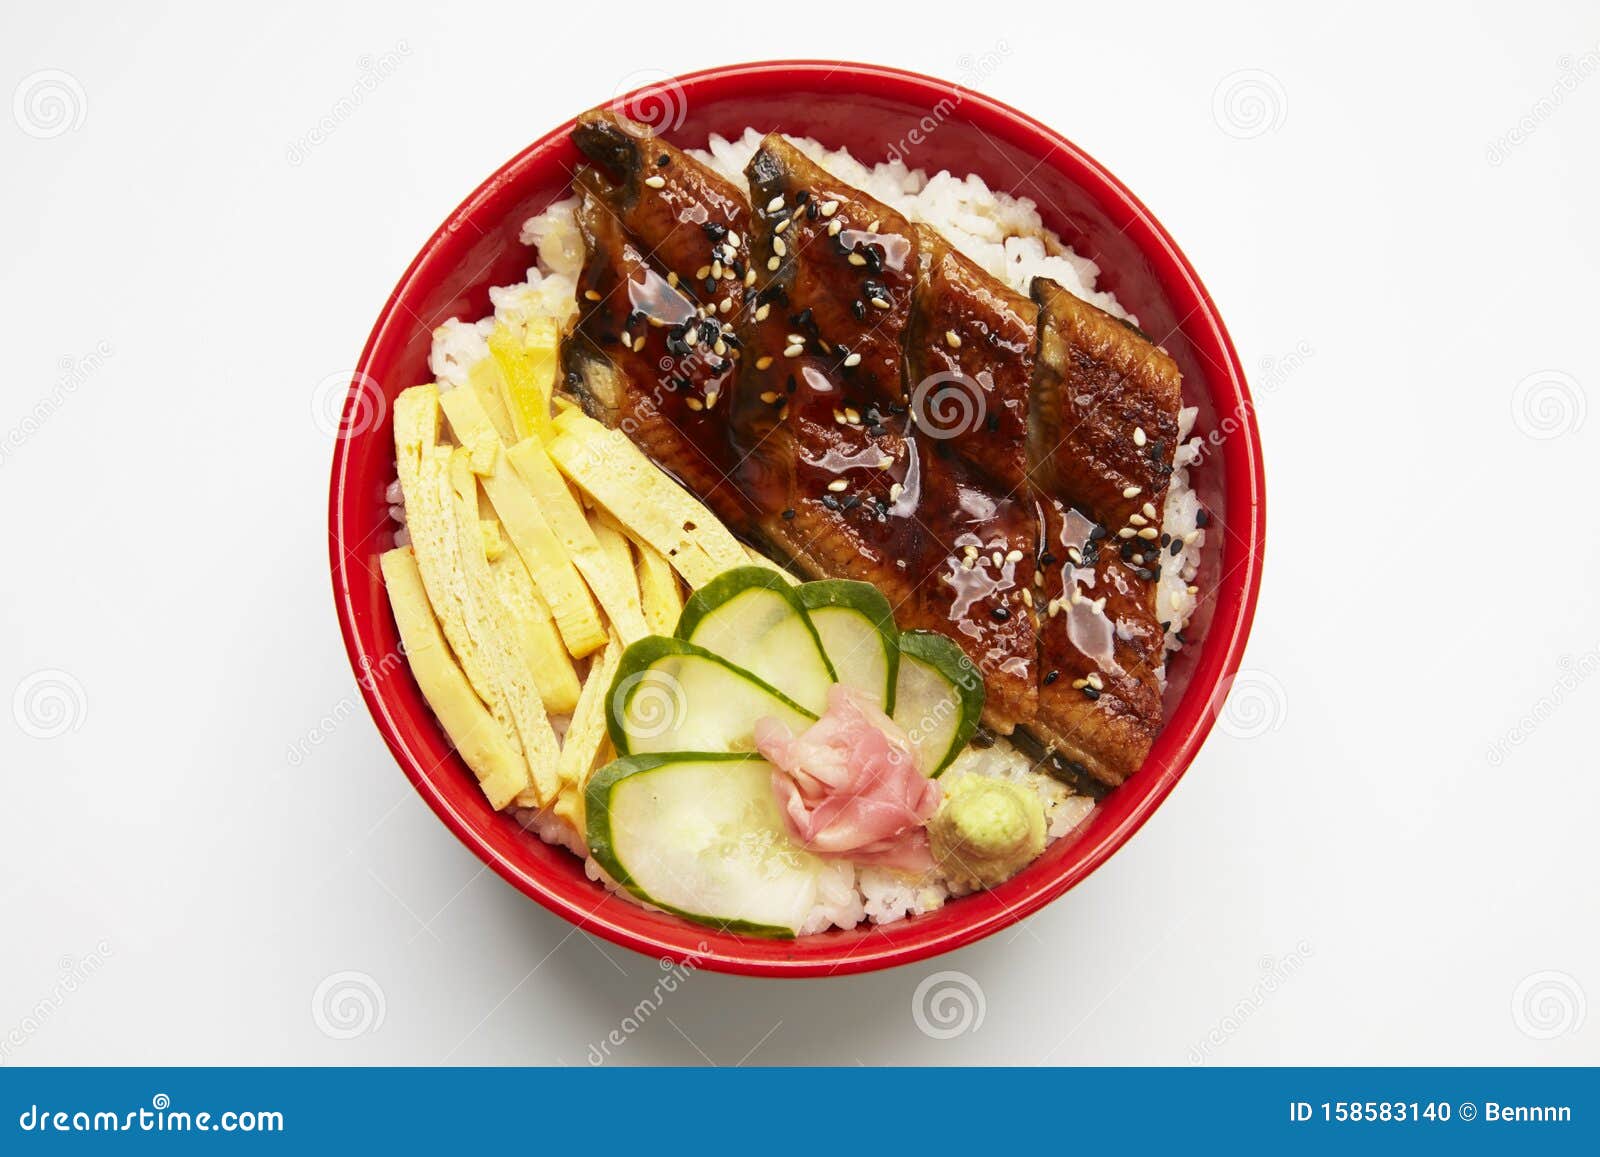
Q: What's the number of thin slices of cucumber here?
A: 5